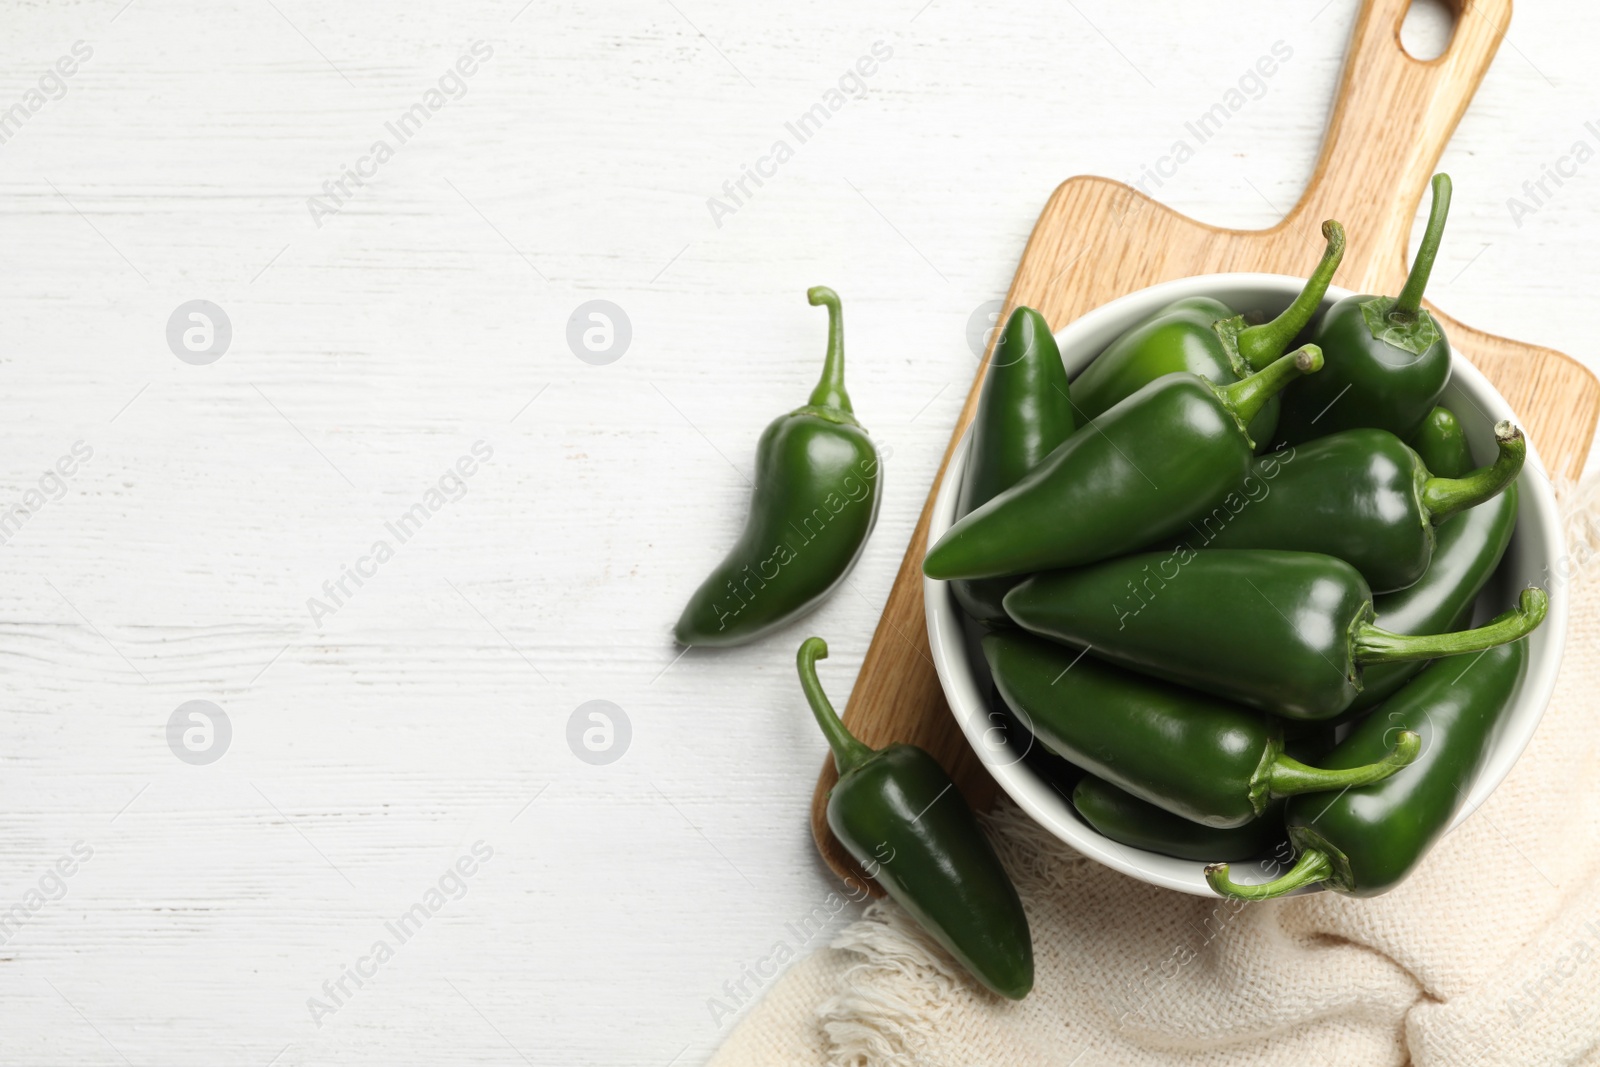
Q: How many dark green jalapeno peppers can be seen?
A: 13